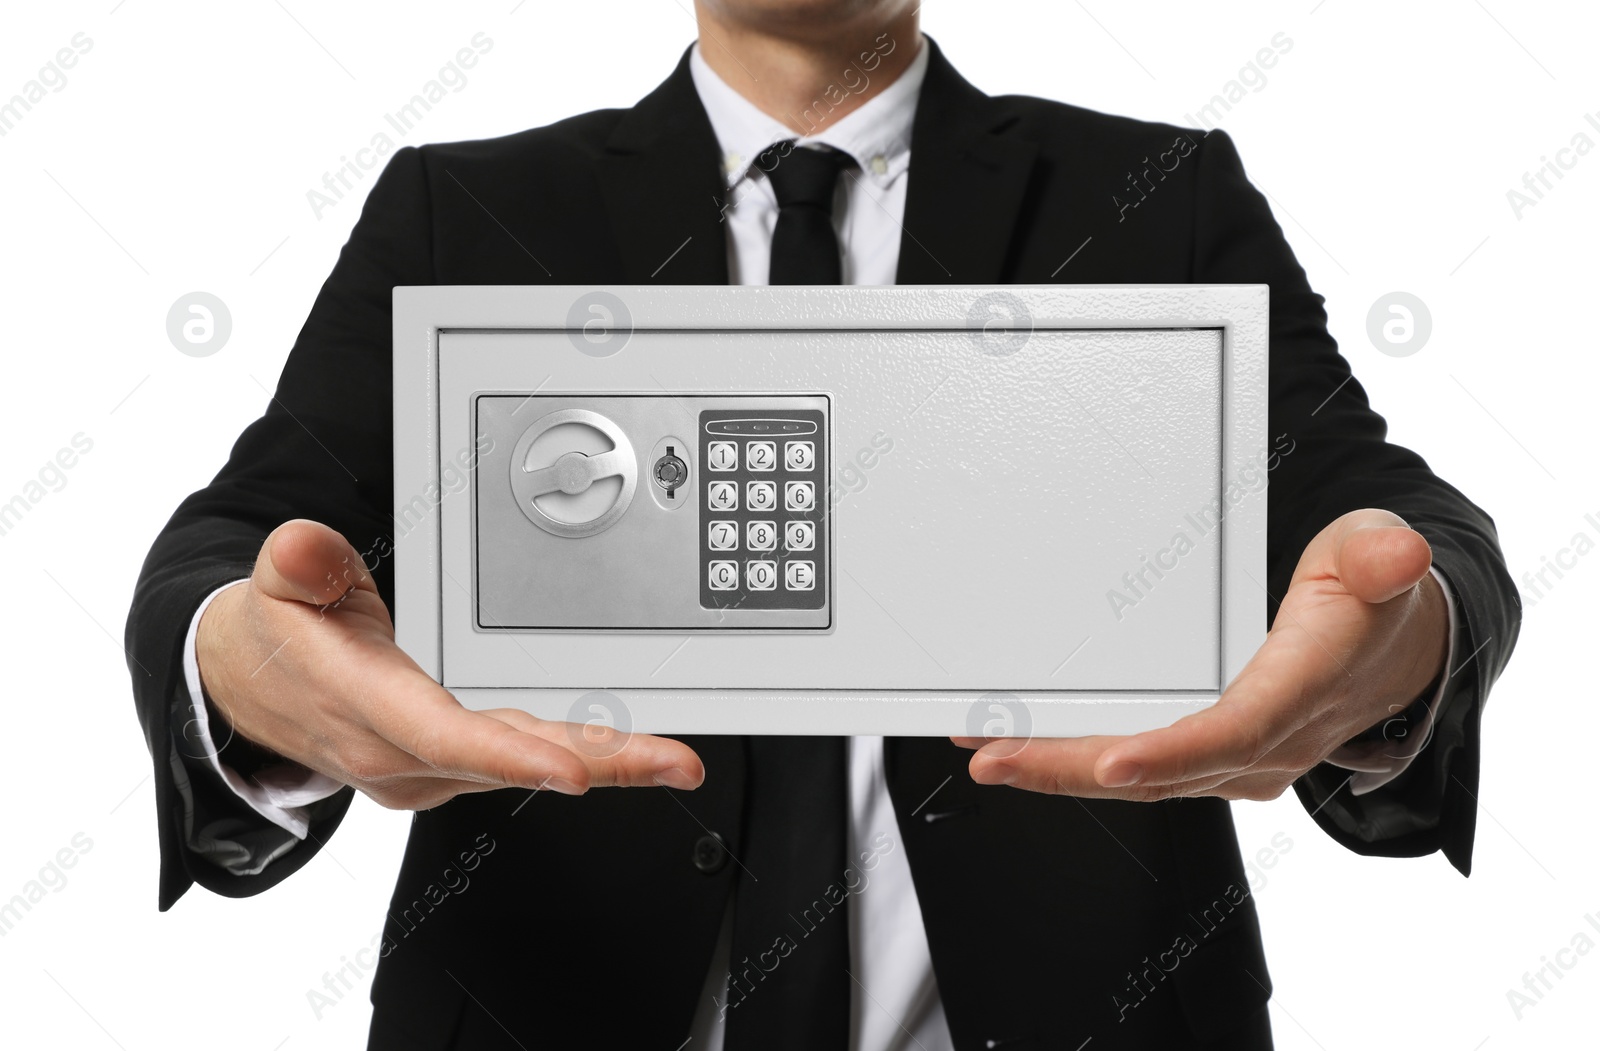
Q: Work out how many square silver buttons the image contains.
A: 12